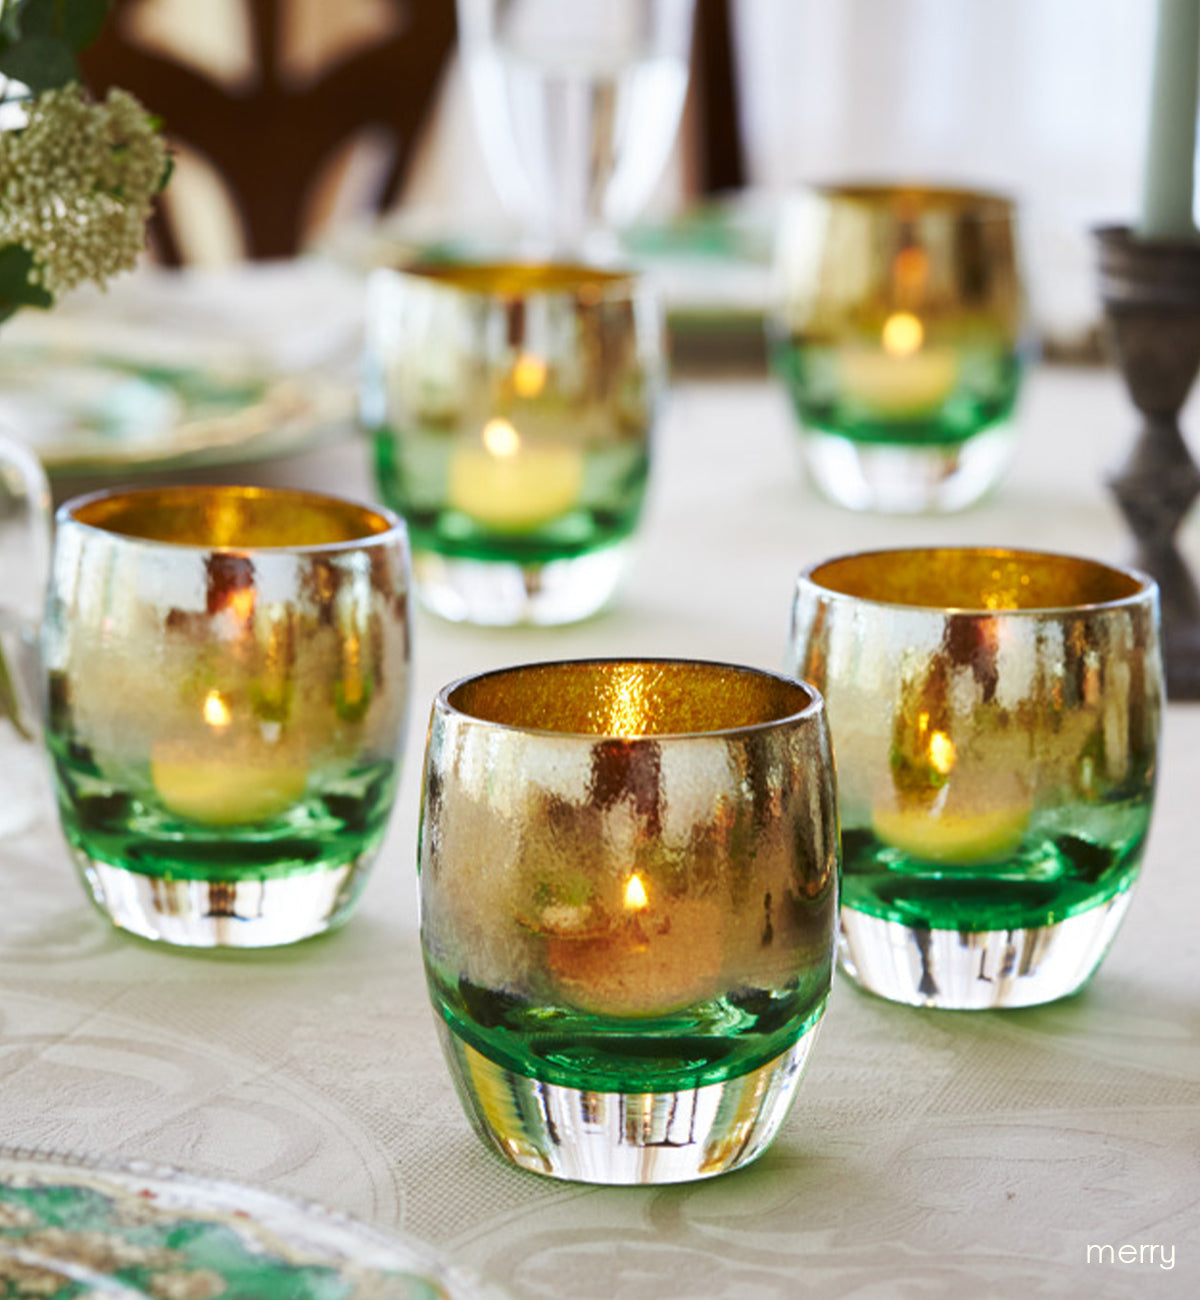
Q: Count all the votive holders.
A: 5